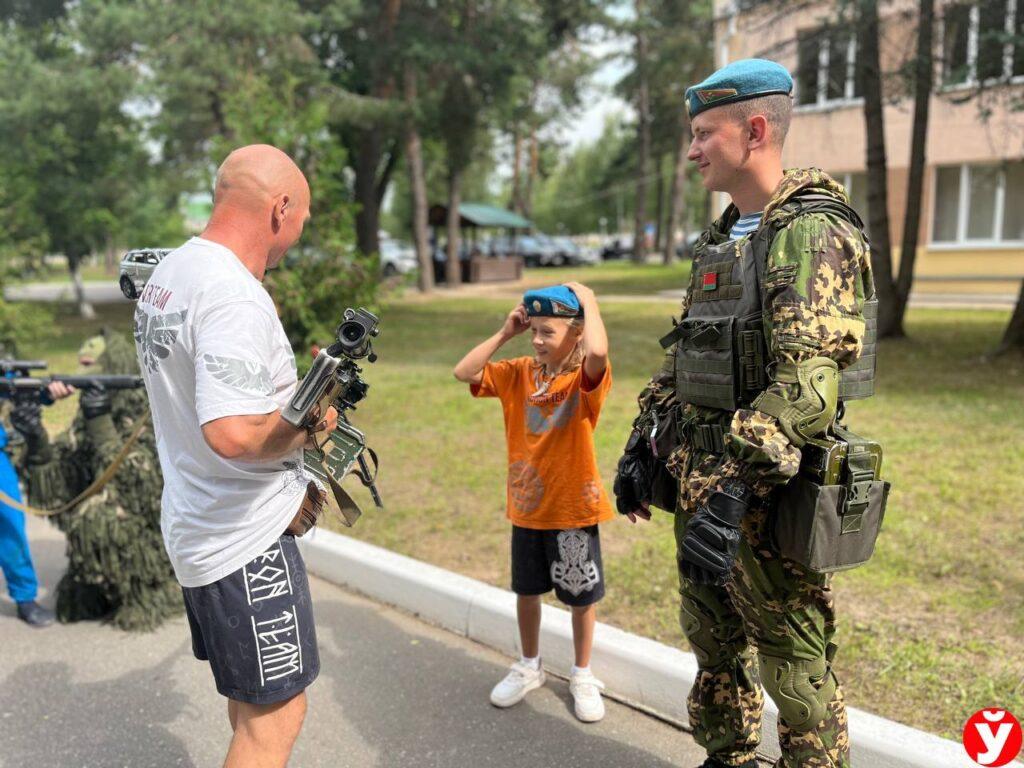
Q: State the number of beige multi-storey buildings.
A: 1